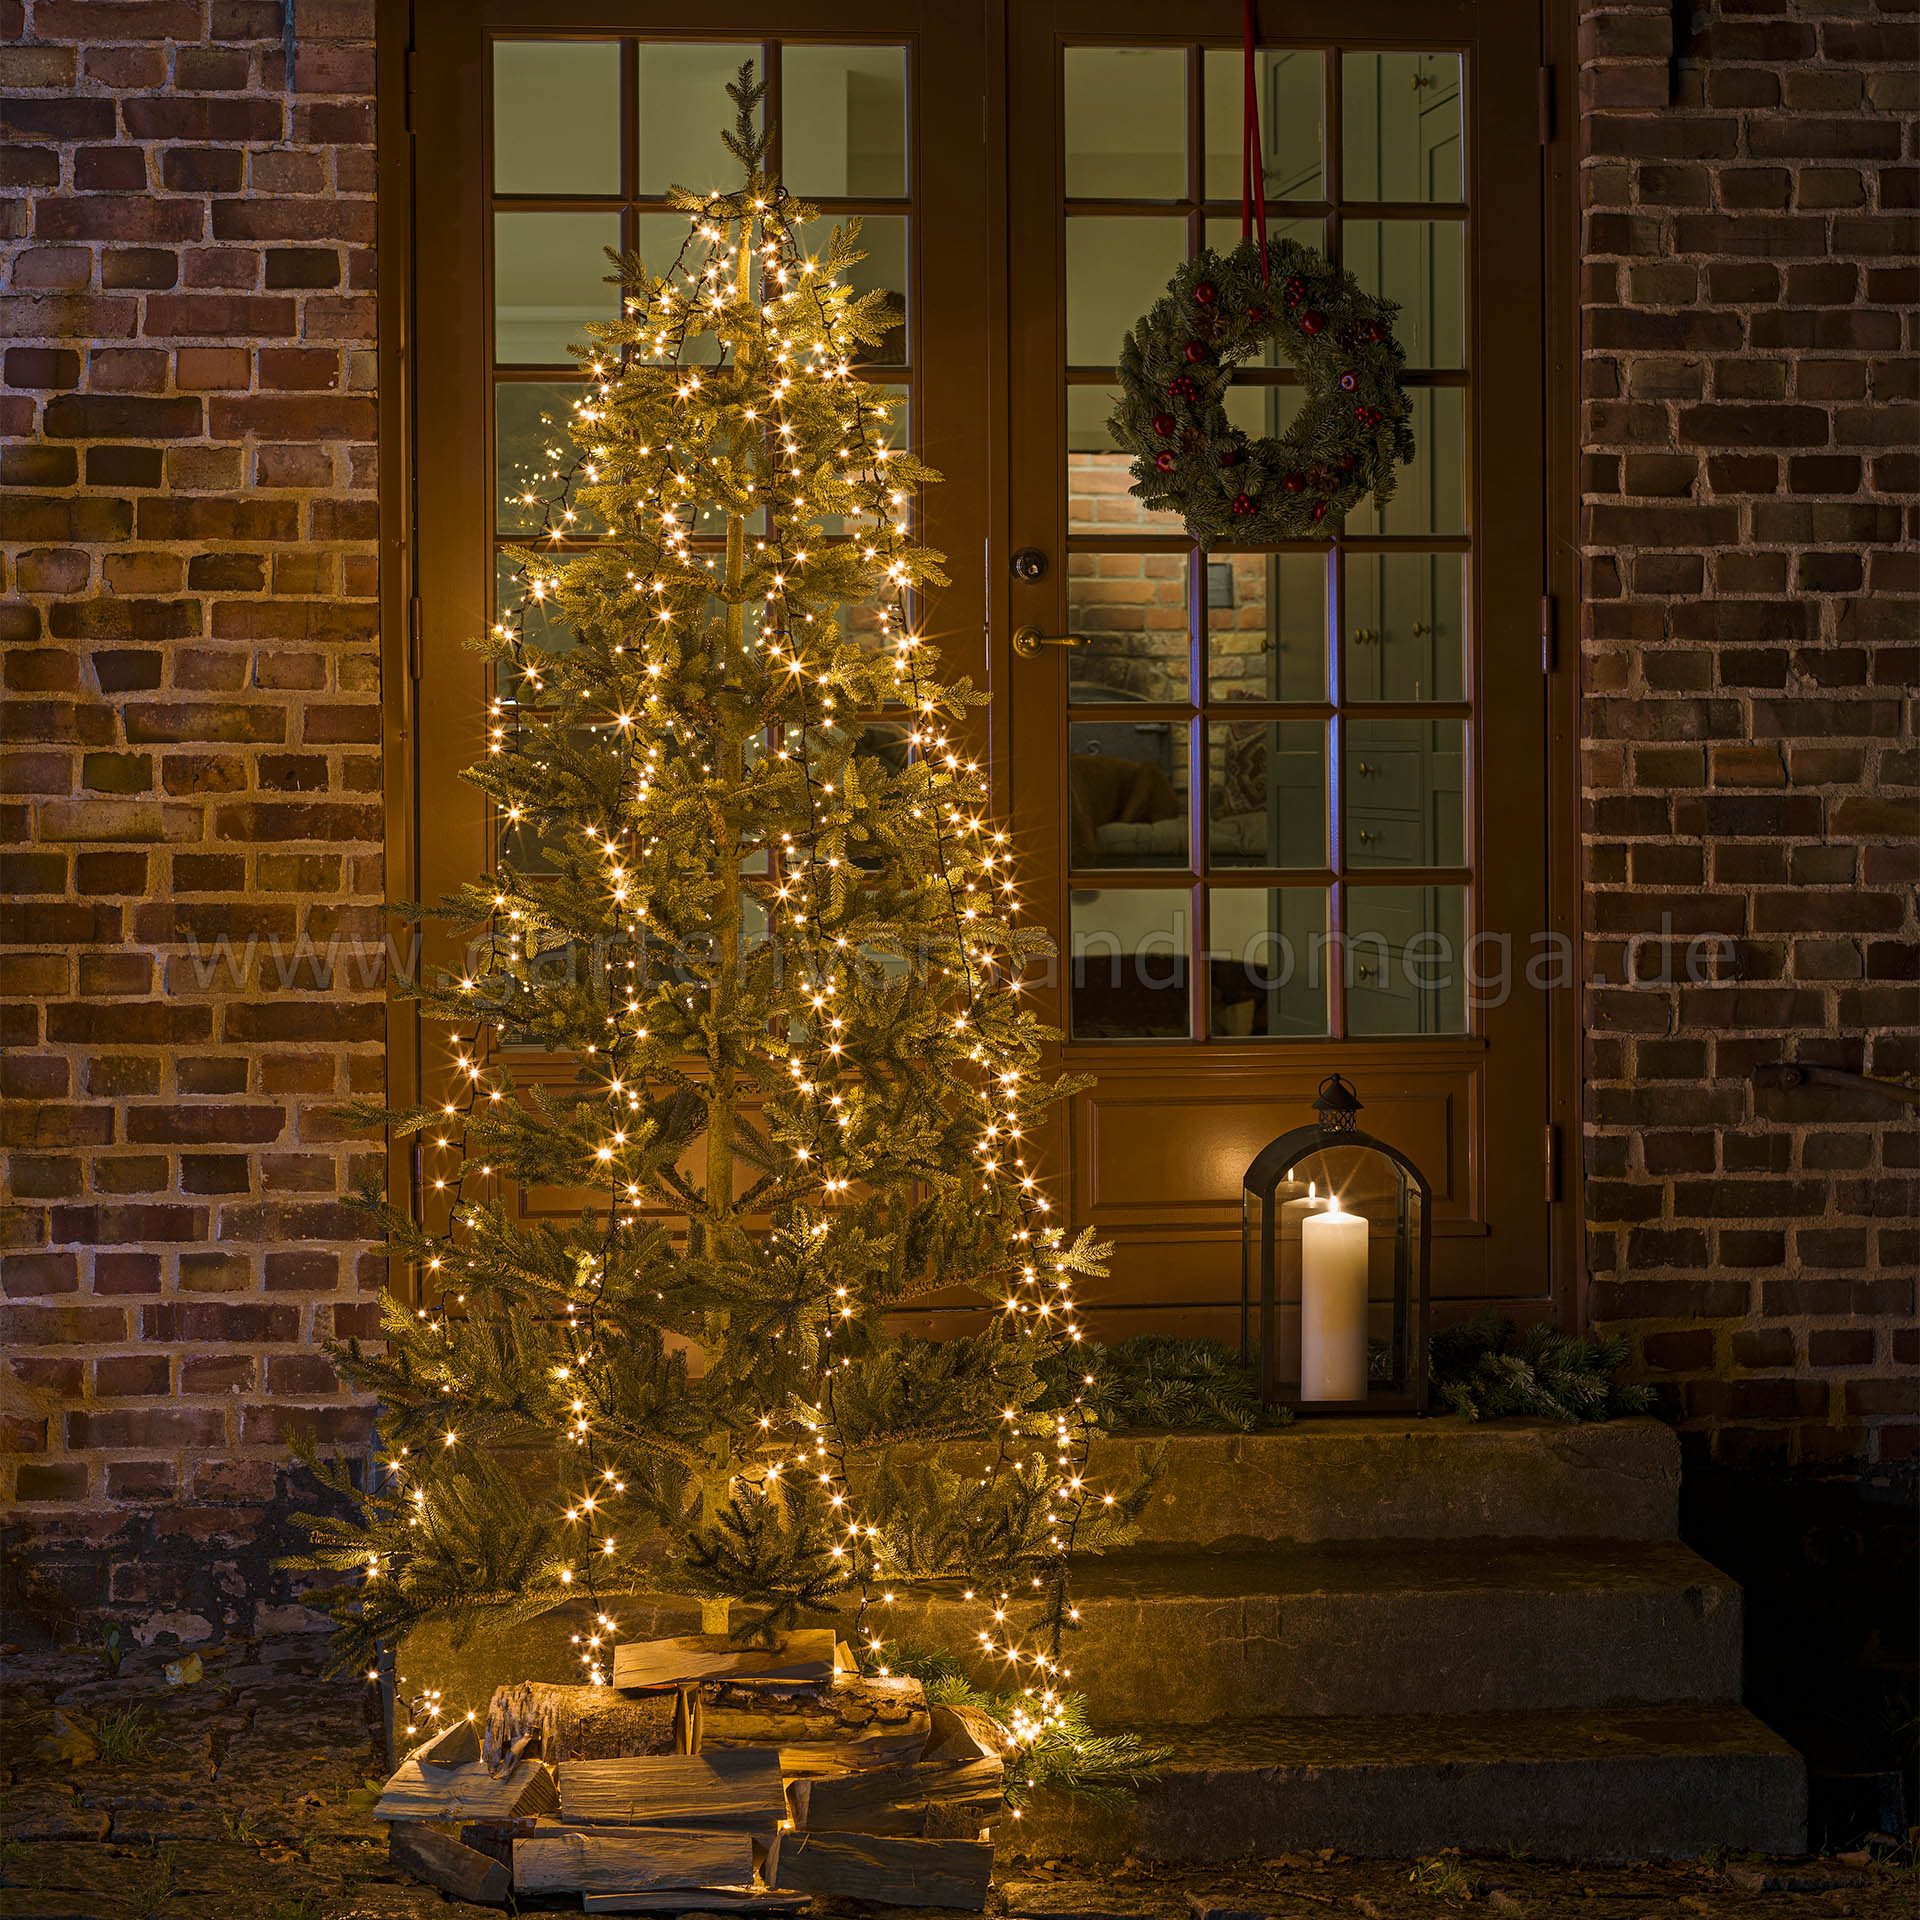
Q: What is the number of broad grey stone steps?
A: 3